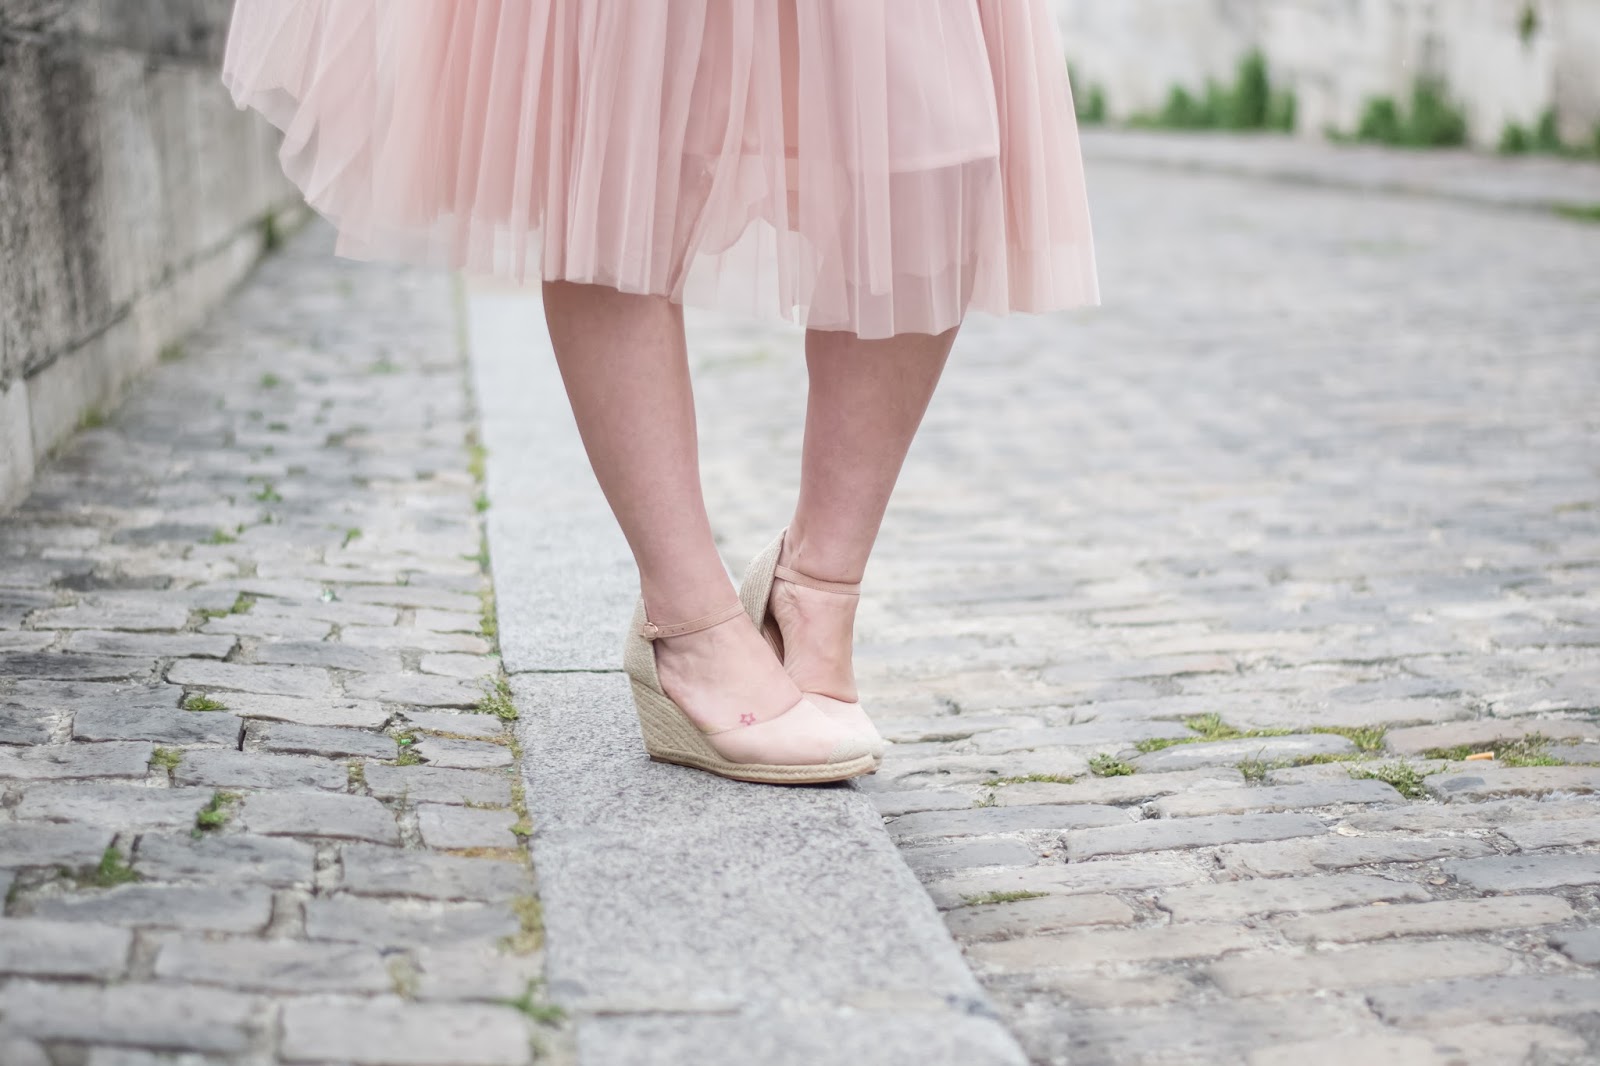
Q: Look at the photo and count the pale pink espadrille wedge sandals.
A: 2